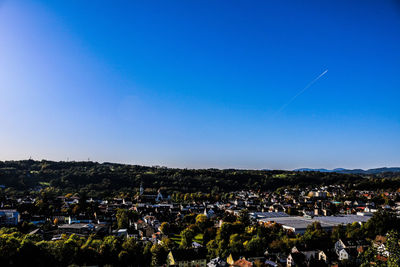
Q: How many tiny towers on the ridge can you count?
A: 3